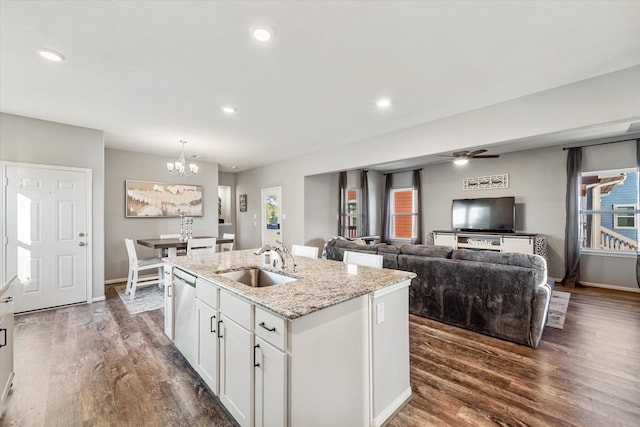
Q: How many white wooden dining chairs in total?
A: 4